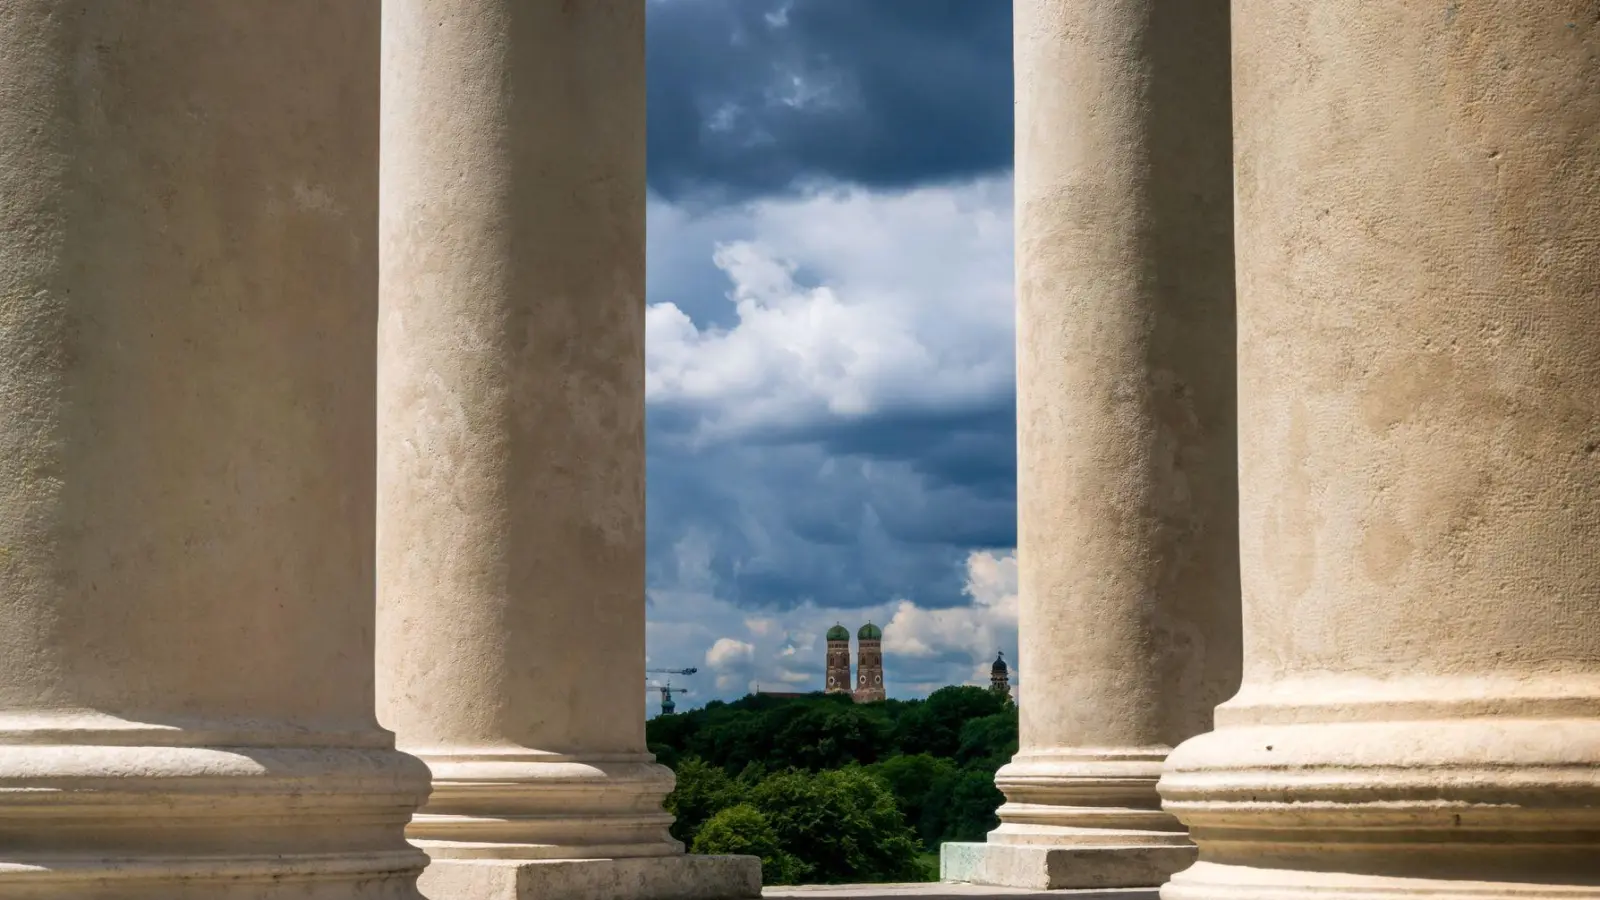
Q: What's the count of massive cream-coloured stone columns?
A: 4